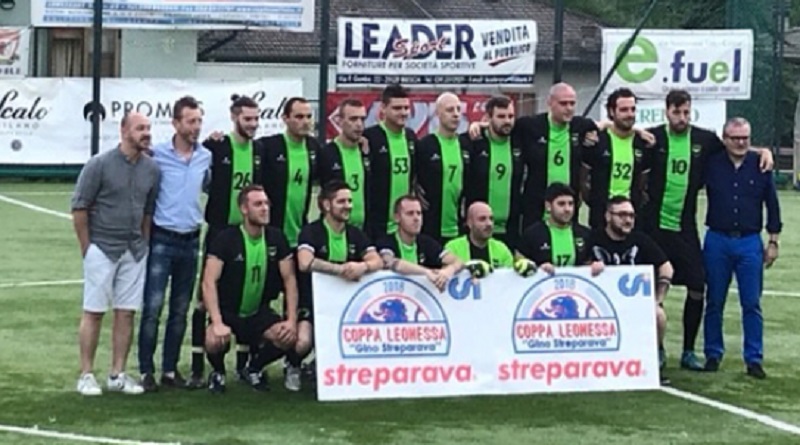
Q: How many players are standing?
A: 9